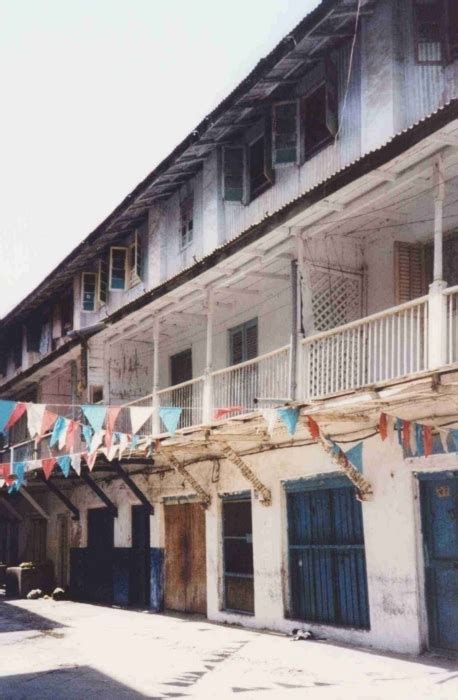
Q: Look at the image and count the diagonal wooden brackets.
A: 8